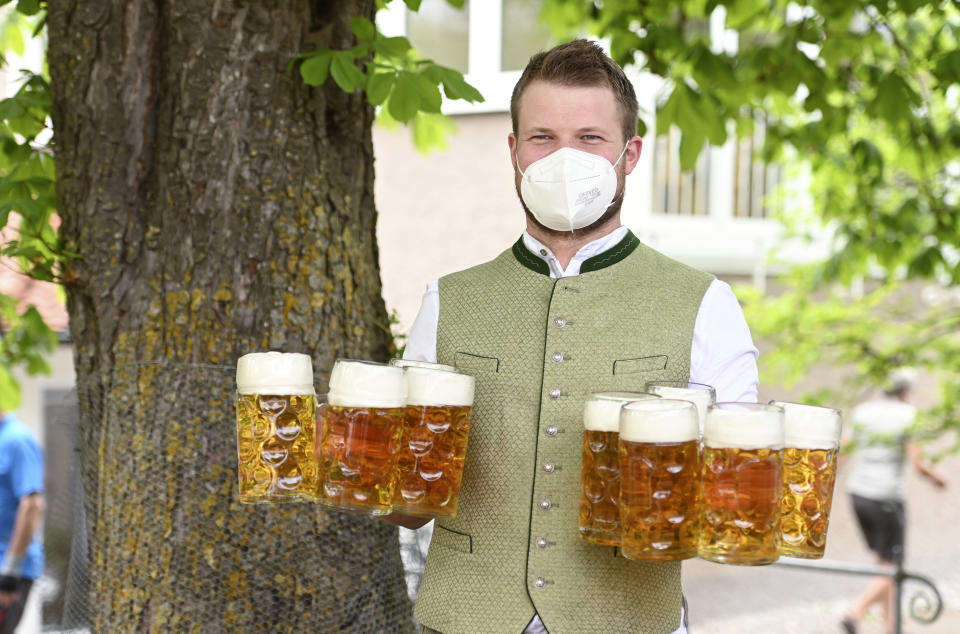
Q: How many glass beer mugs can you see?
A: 9